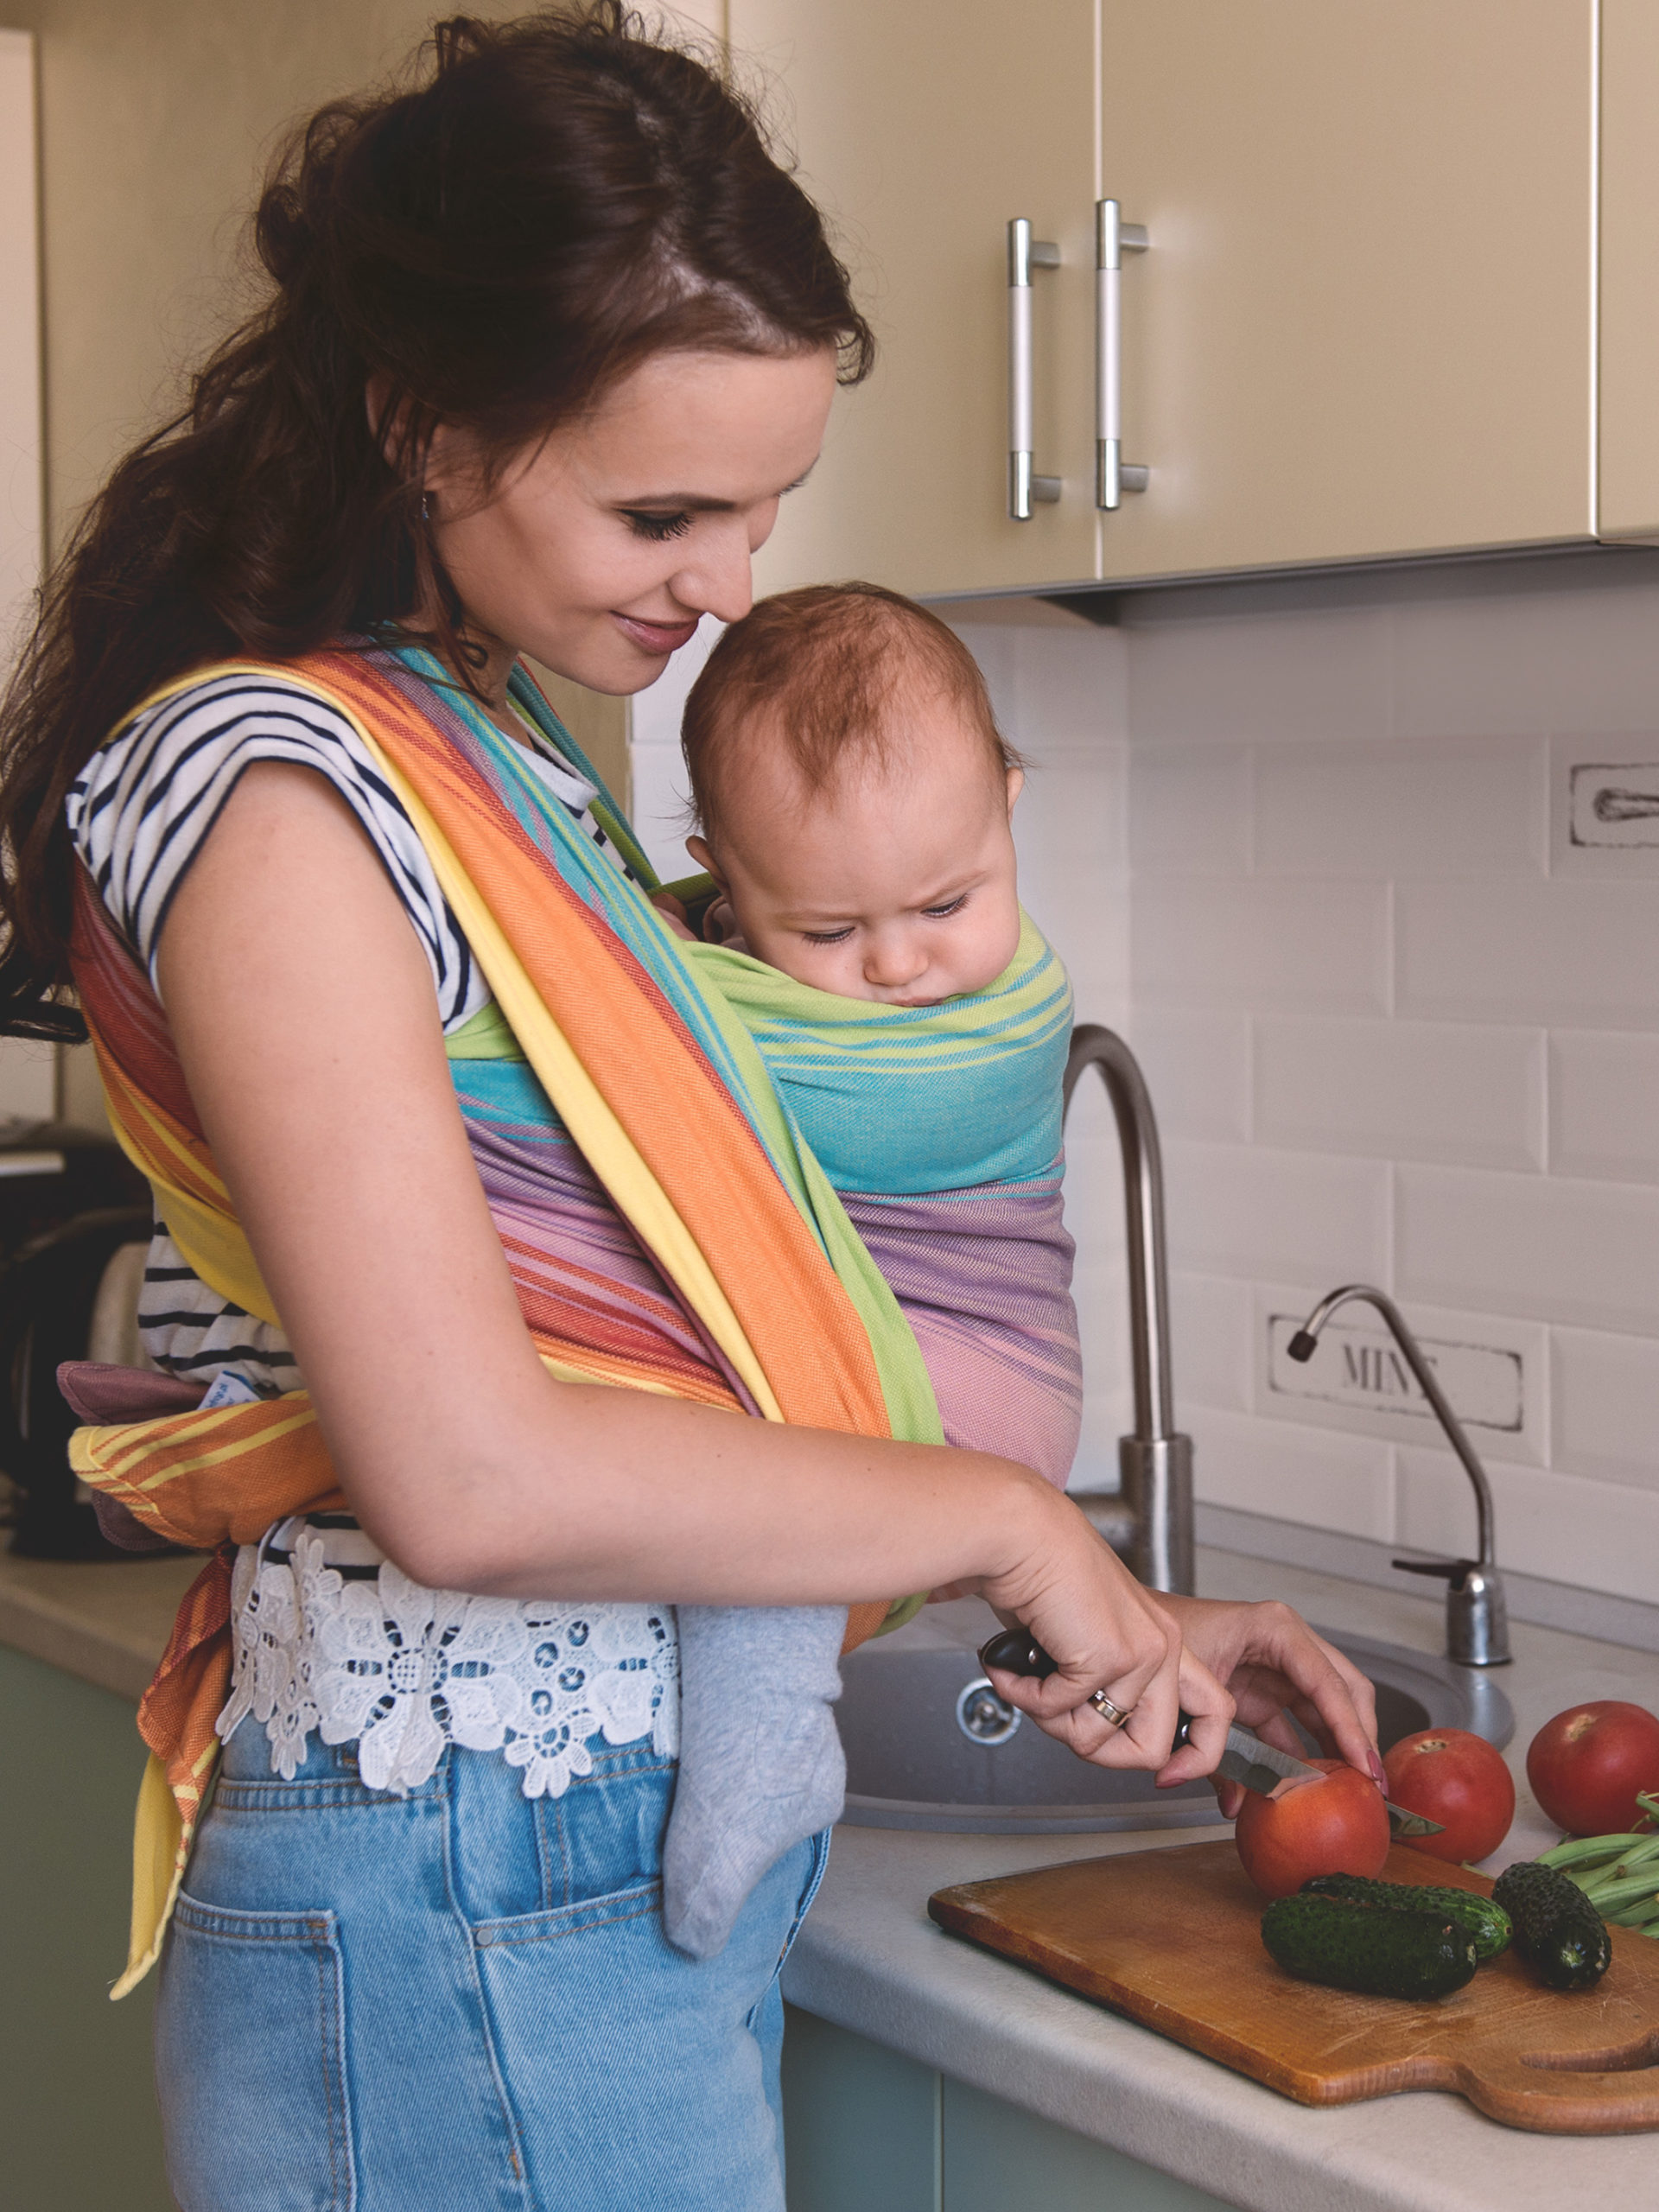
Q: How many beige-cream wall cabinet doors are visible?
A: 3